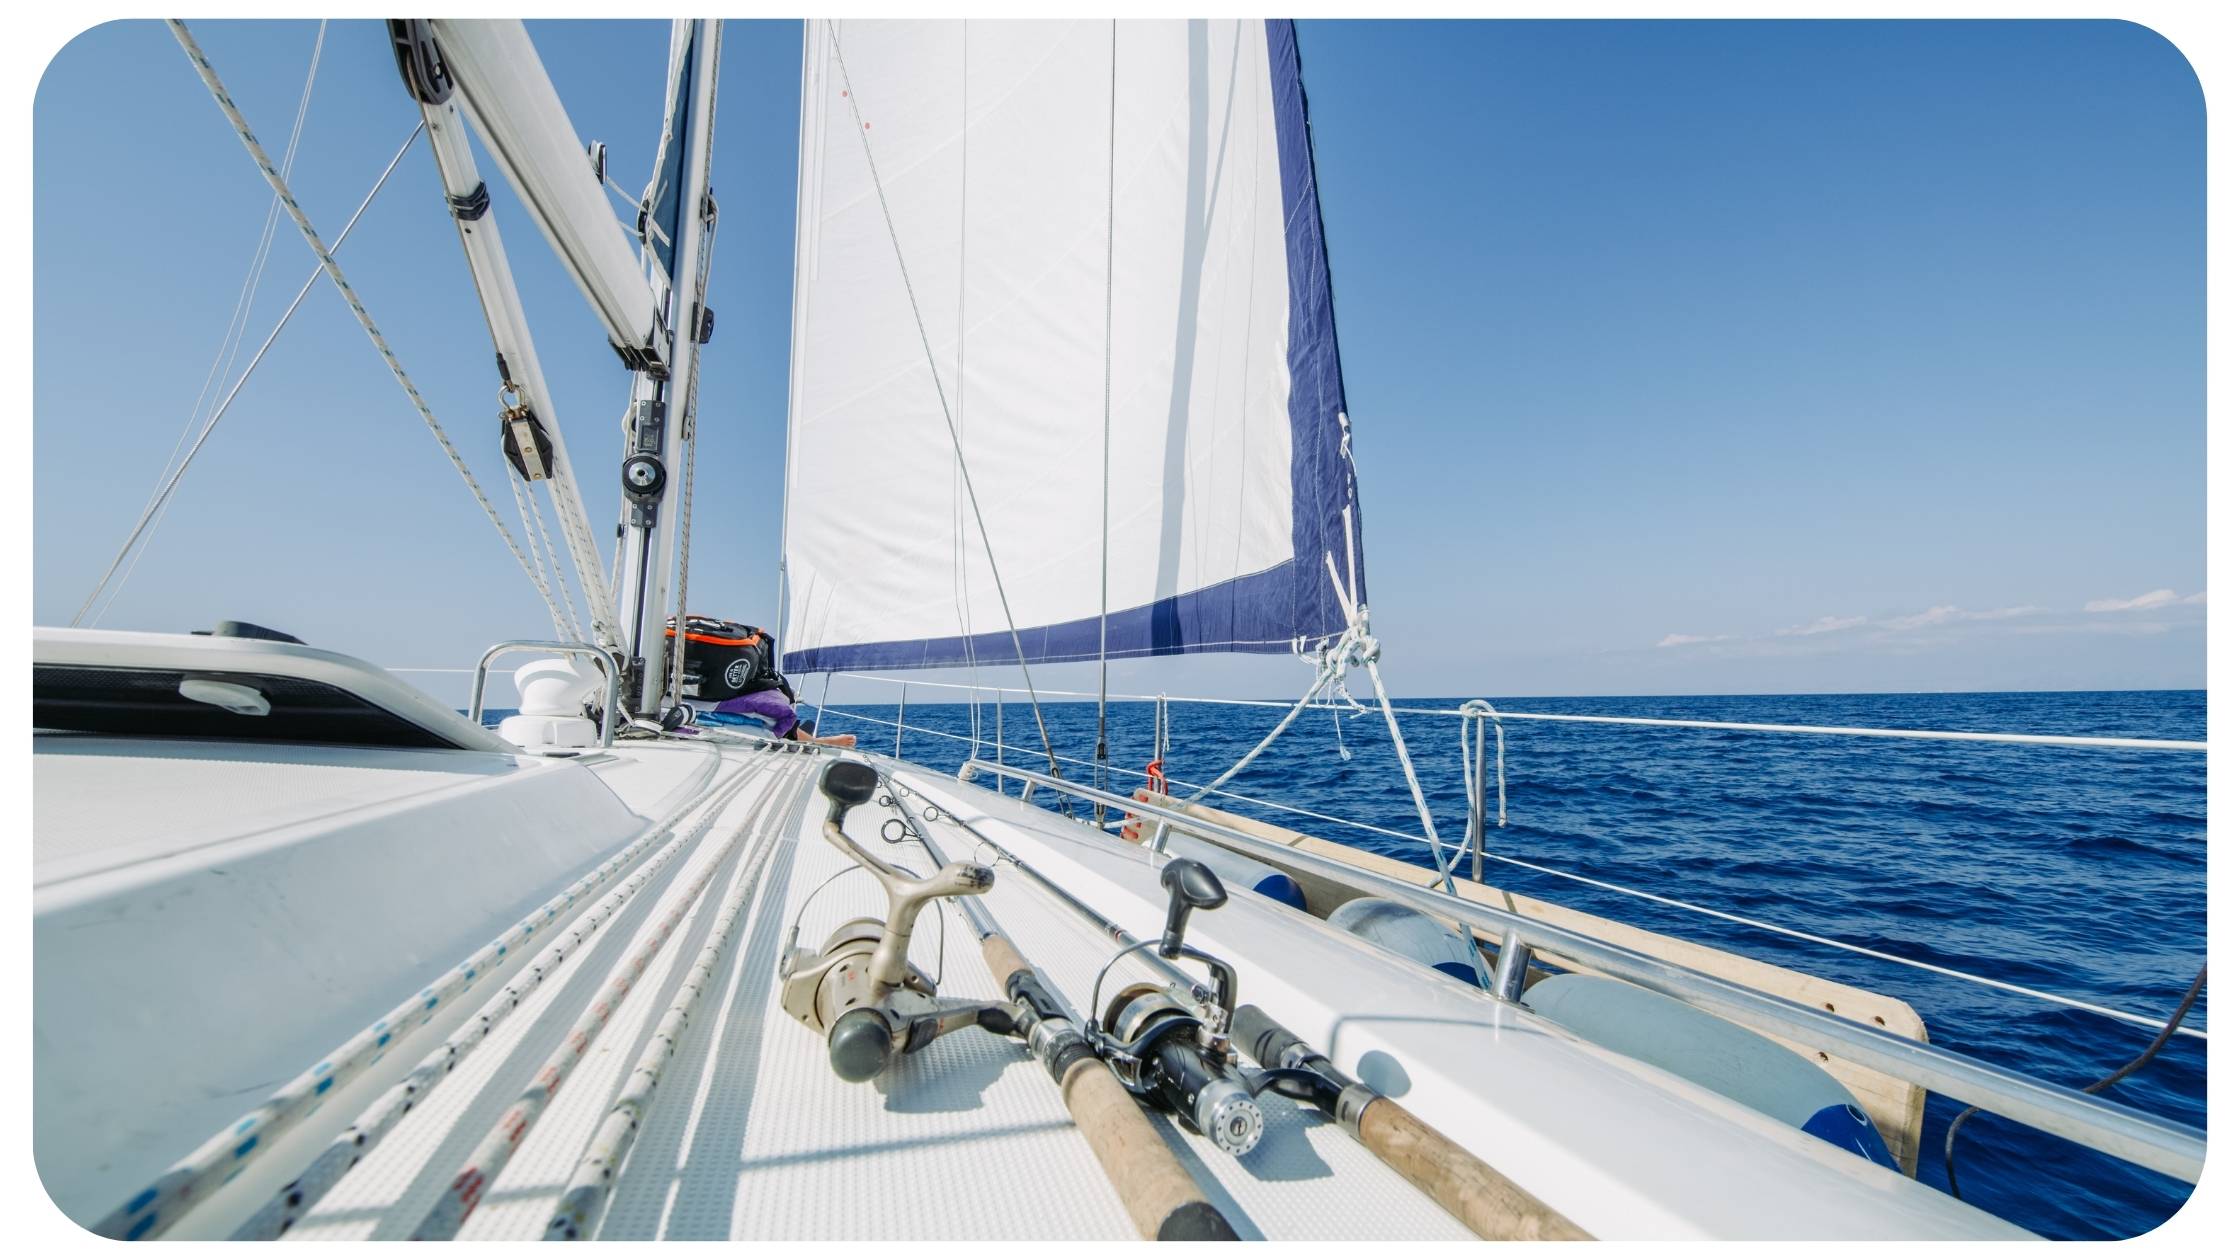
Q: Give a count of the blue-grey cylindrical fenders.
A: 3